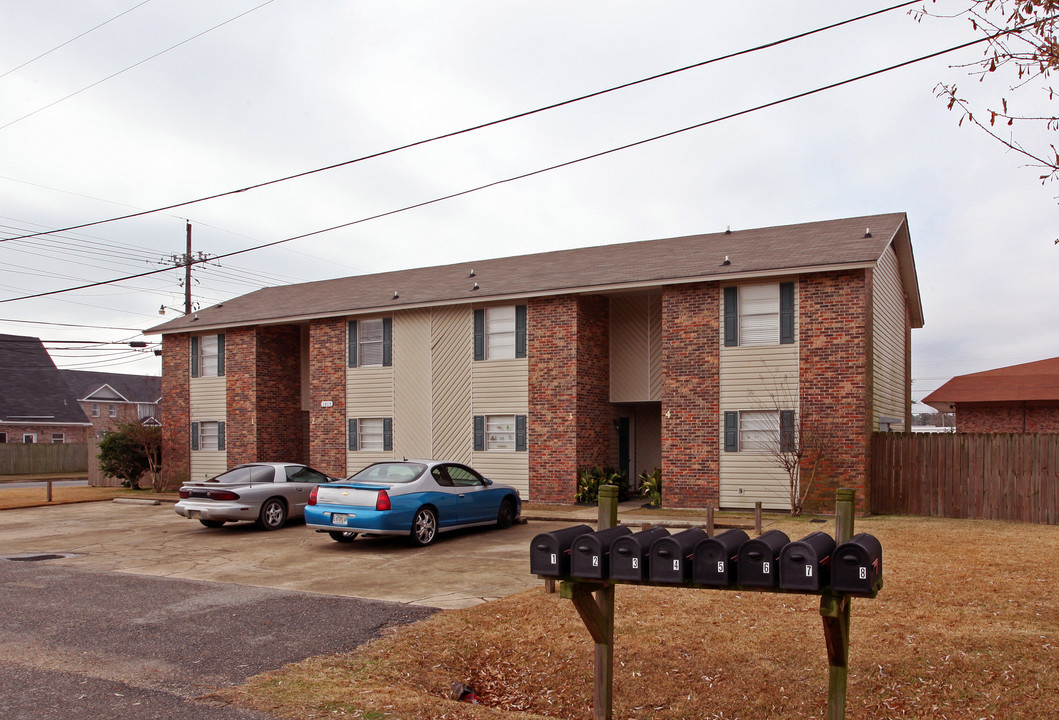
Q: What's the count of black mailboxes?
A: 8